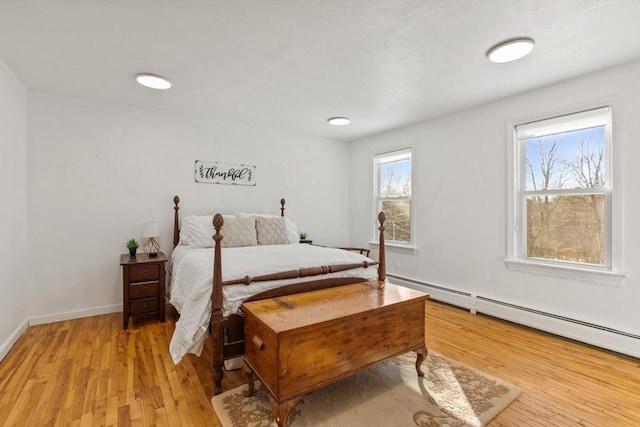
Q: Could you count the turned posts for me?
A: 4